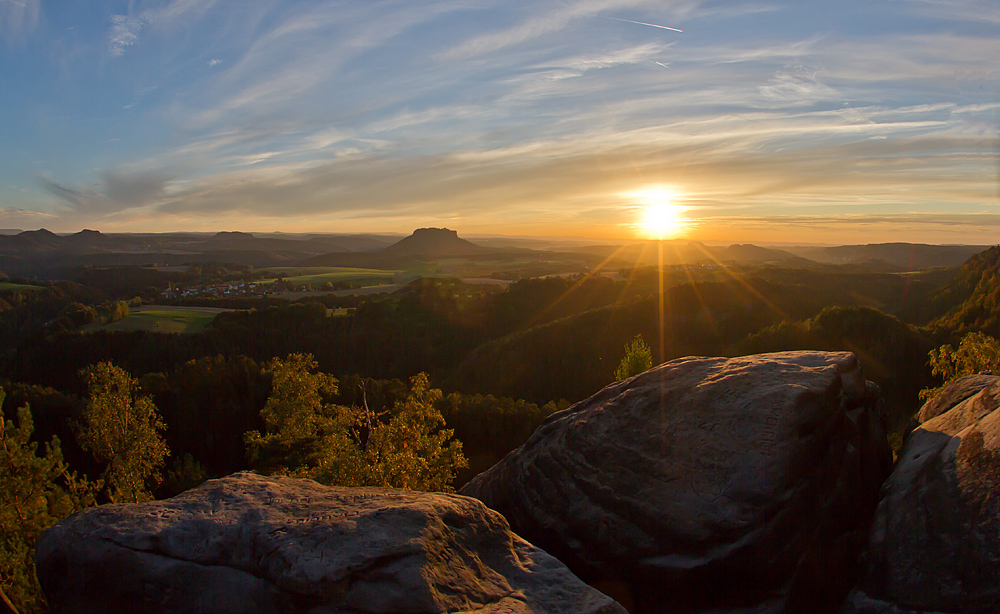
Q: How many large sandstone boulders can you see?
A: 3